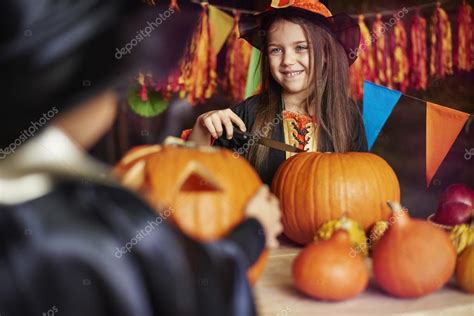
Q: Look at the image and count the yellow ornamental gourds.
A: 3